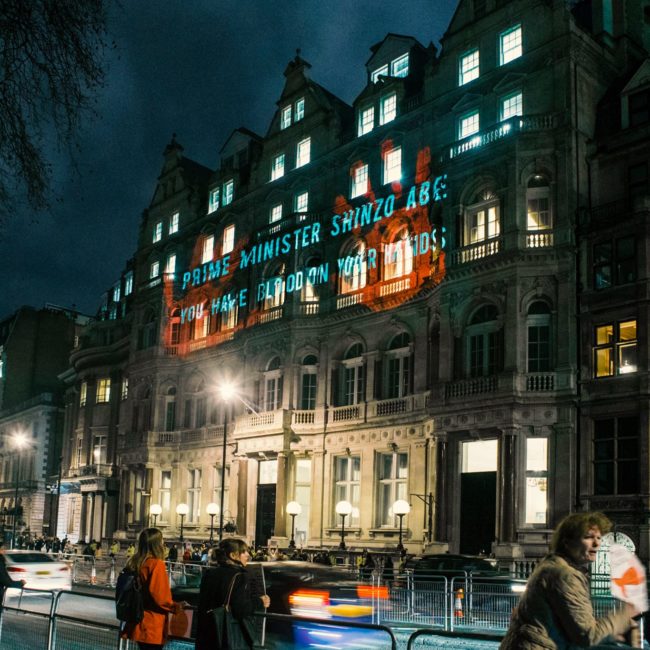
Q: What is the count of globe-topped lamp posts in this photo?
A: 6